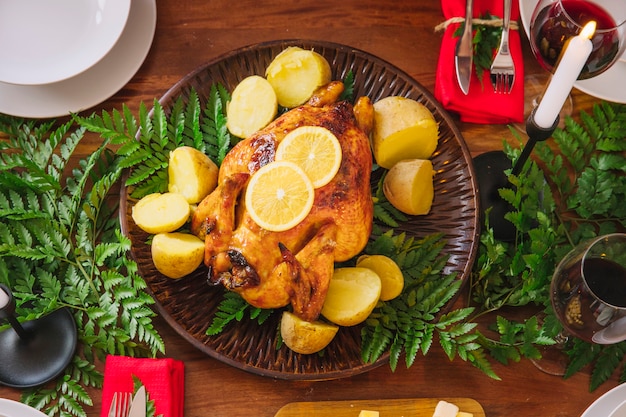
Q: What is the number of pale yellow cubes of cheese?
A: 2